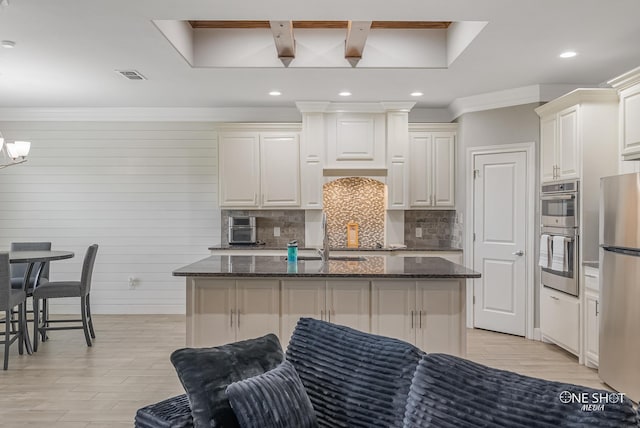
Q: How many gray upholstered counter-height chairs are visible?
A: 3